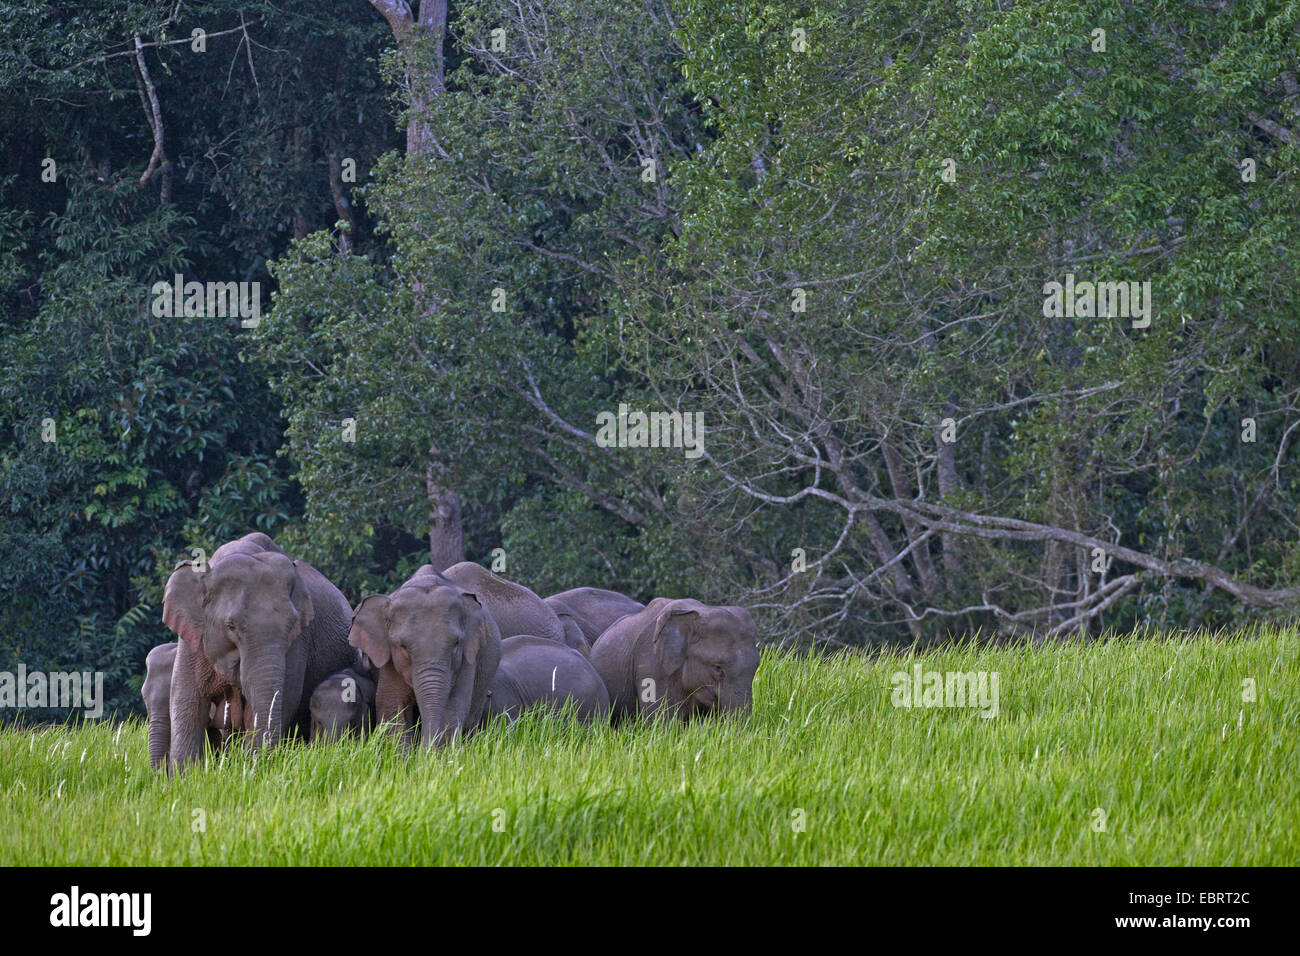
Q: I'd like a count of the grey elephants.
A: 8